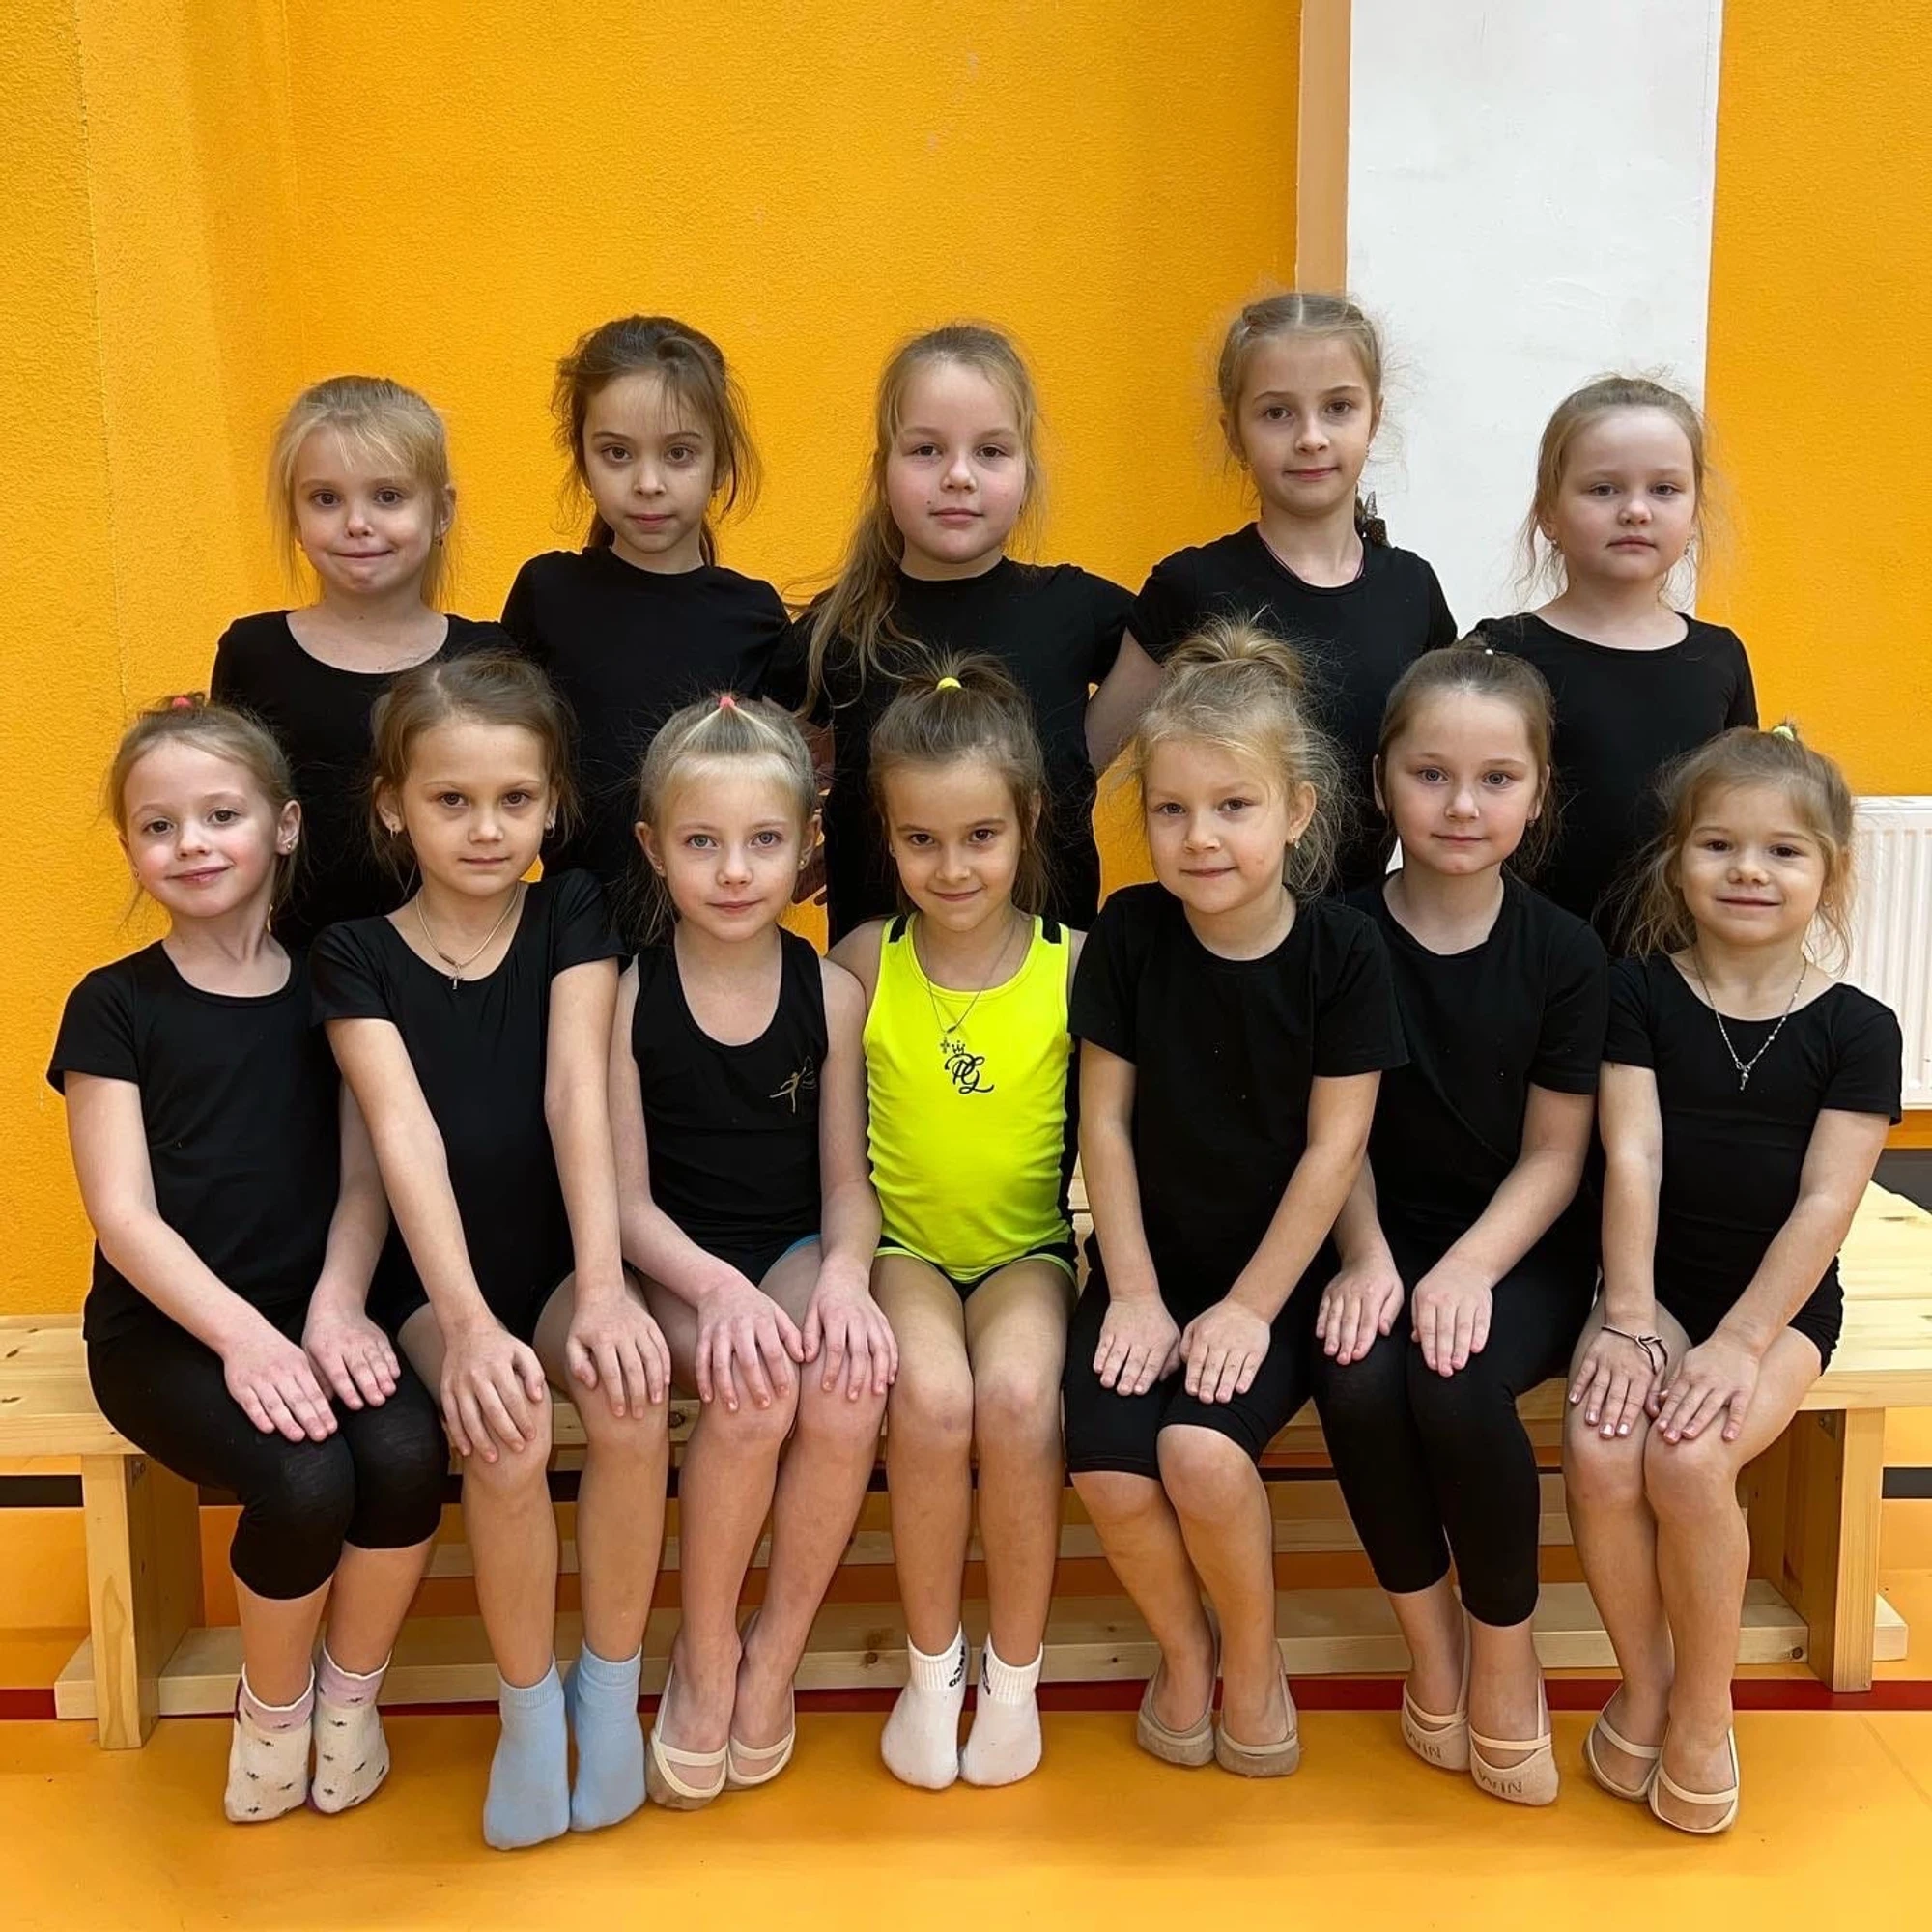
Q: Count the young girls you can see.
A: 12